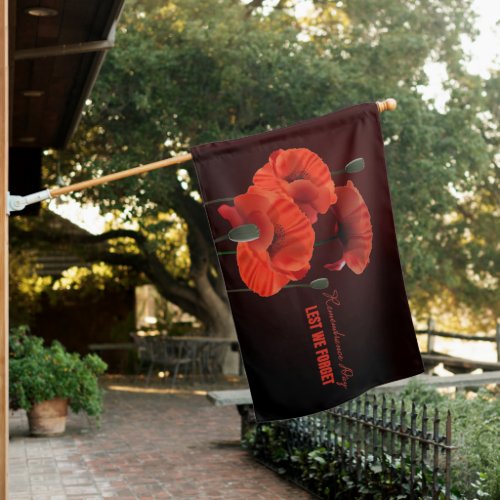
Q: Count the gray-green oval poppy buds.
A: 3